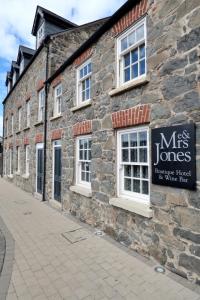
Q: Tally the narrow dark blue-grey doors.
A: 2